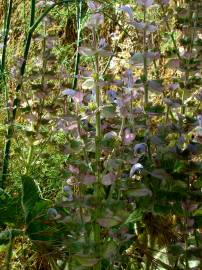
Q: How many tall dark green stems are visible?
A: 3